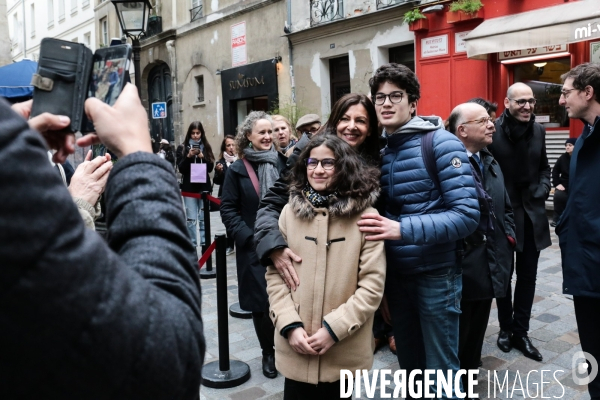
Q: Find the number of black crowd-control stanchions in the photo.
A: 3